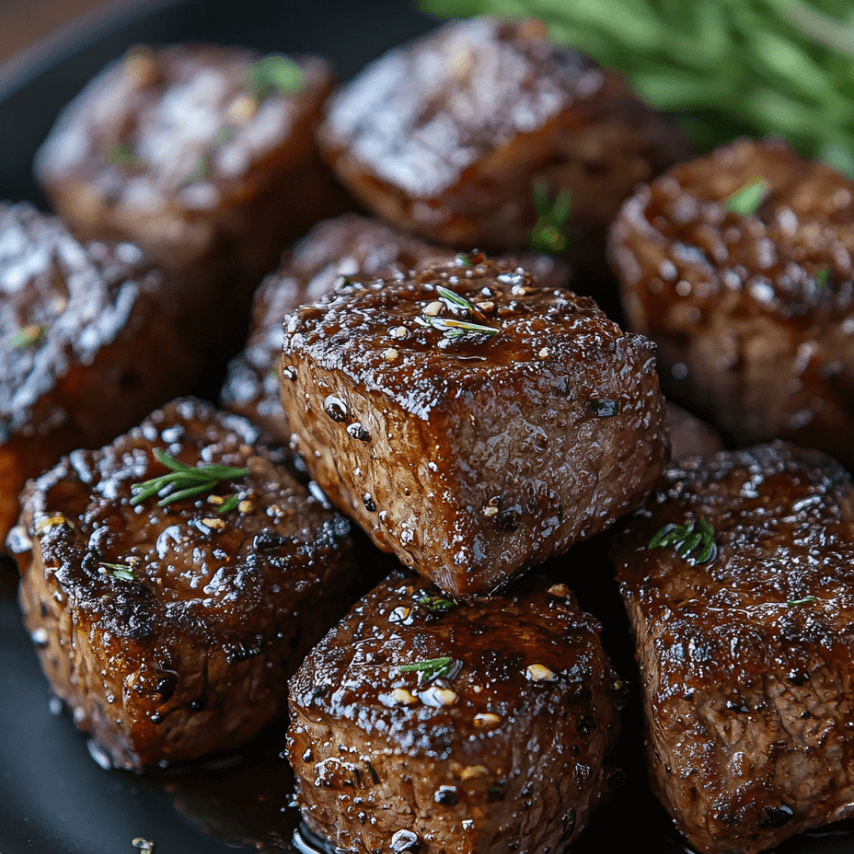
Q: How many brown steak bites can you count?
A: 9